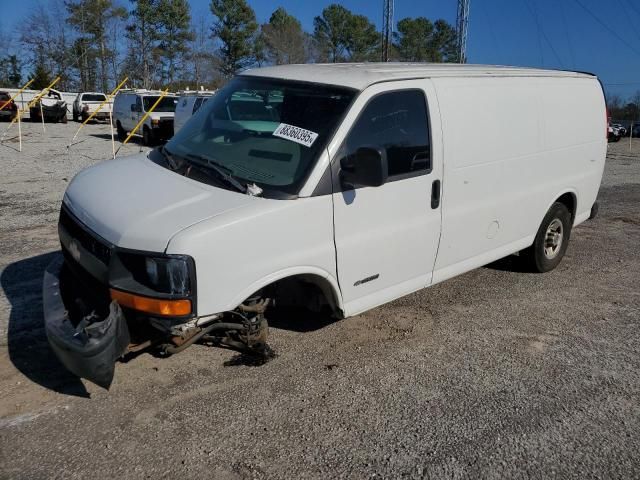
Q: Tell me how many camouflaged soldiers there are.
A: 0